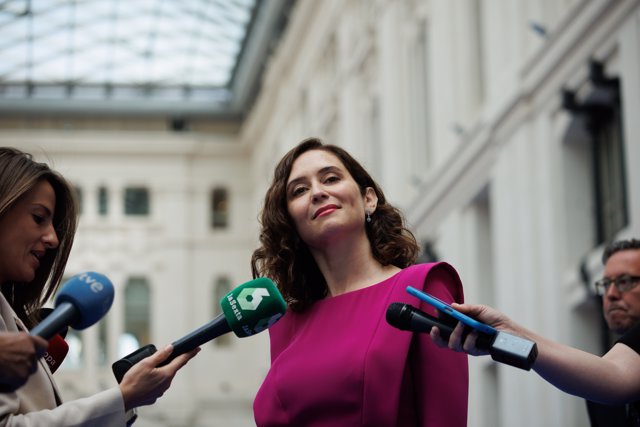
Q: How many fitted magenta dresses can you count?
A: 1